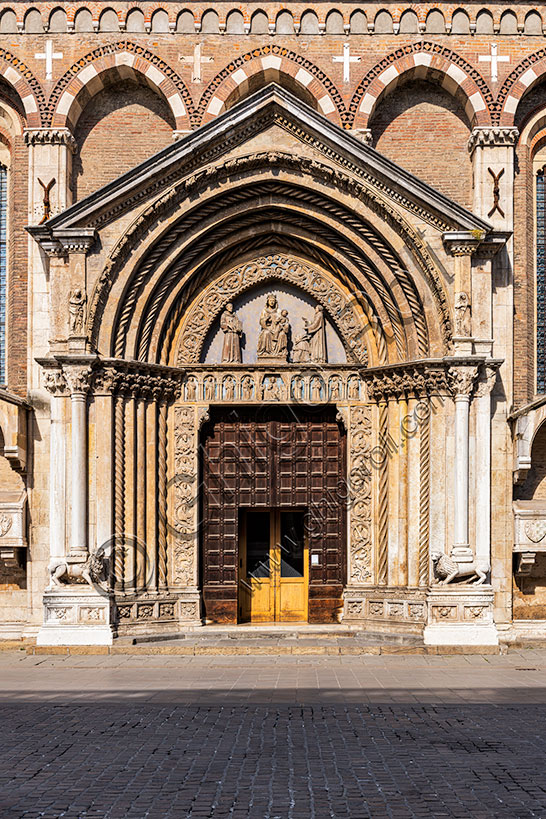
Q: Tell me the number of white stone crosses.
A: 4